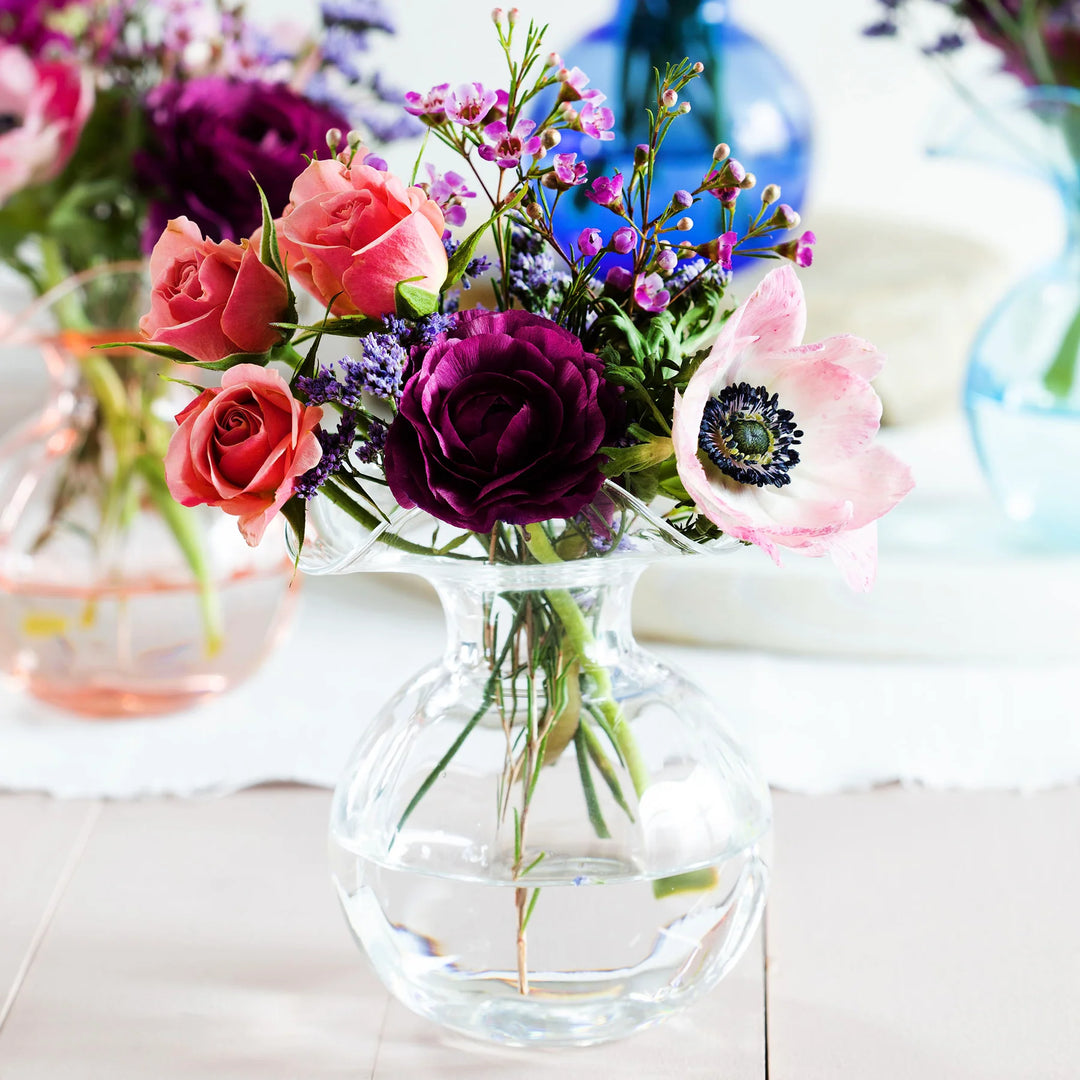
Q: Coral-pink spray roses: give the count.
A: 3